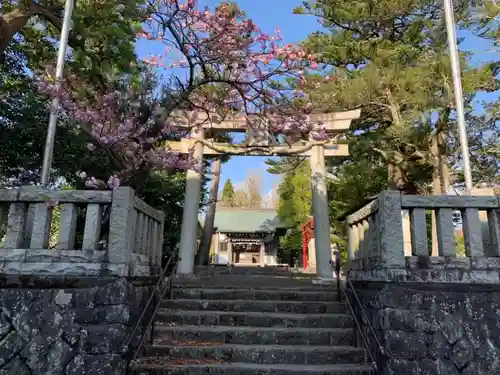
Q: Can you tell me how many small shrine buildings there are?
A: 1